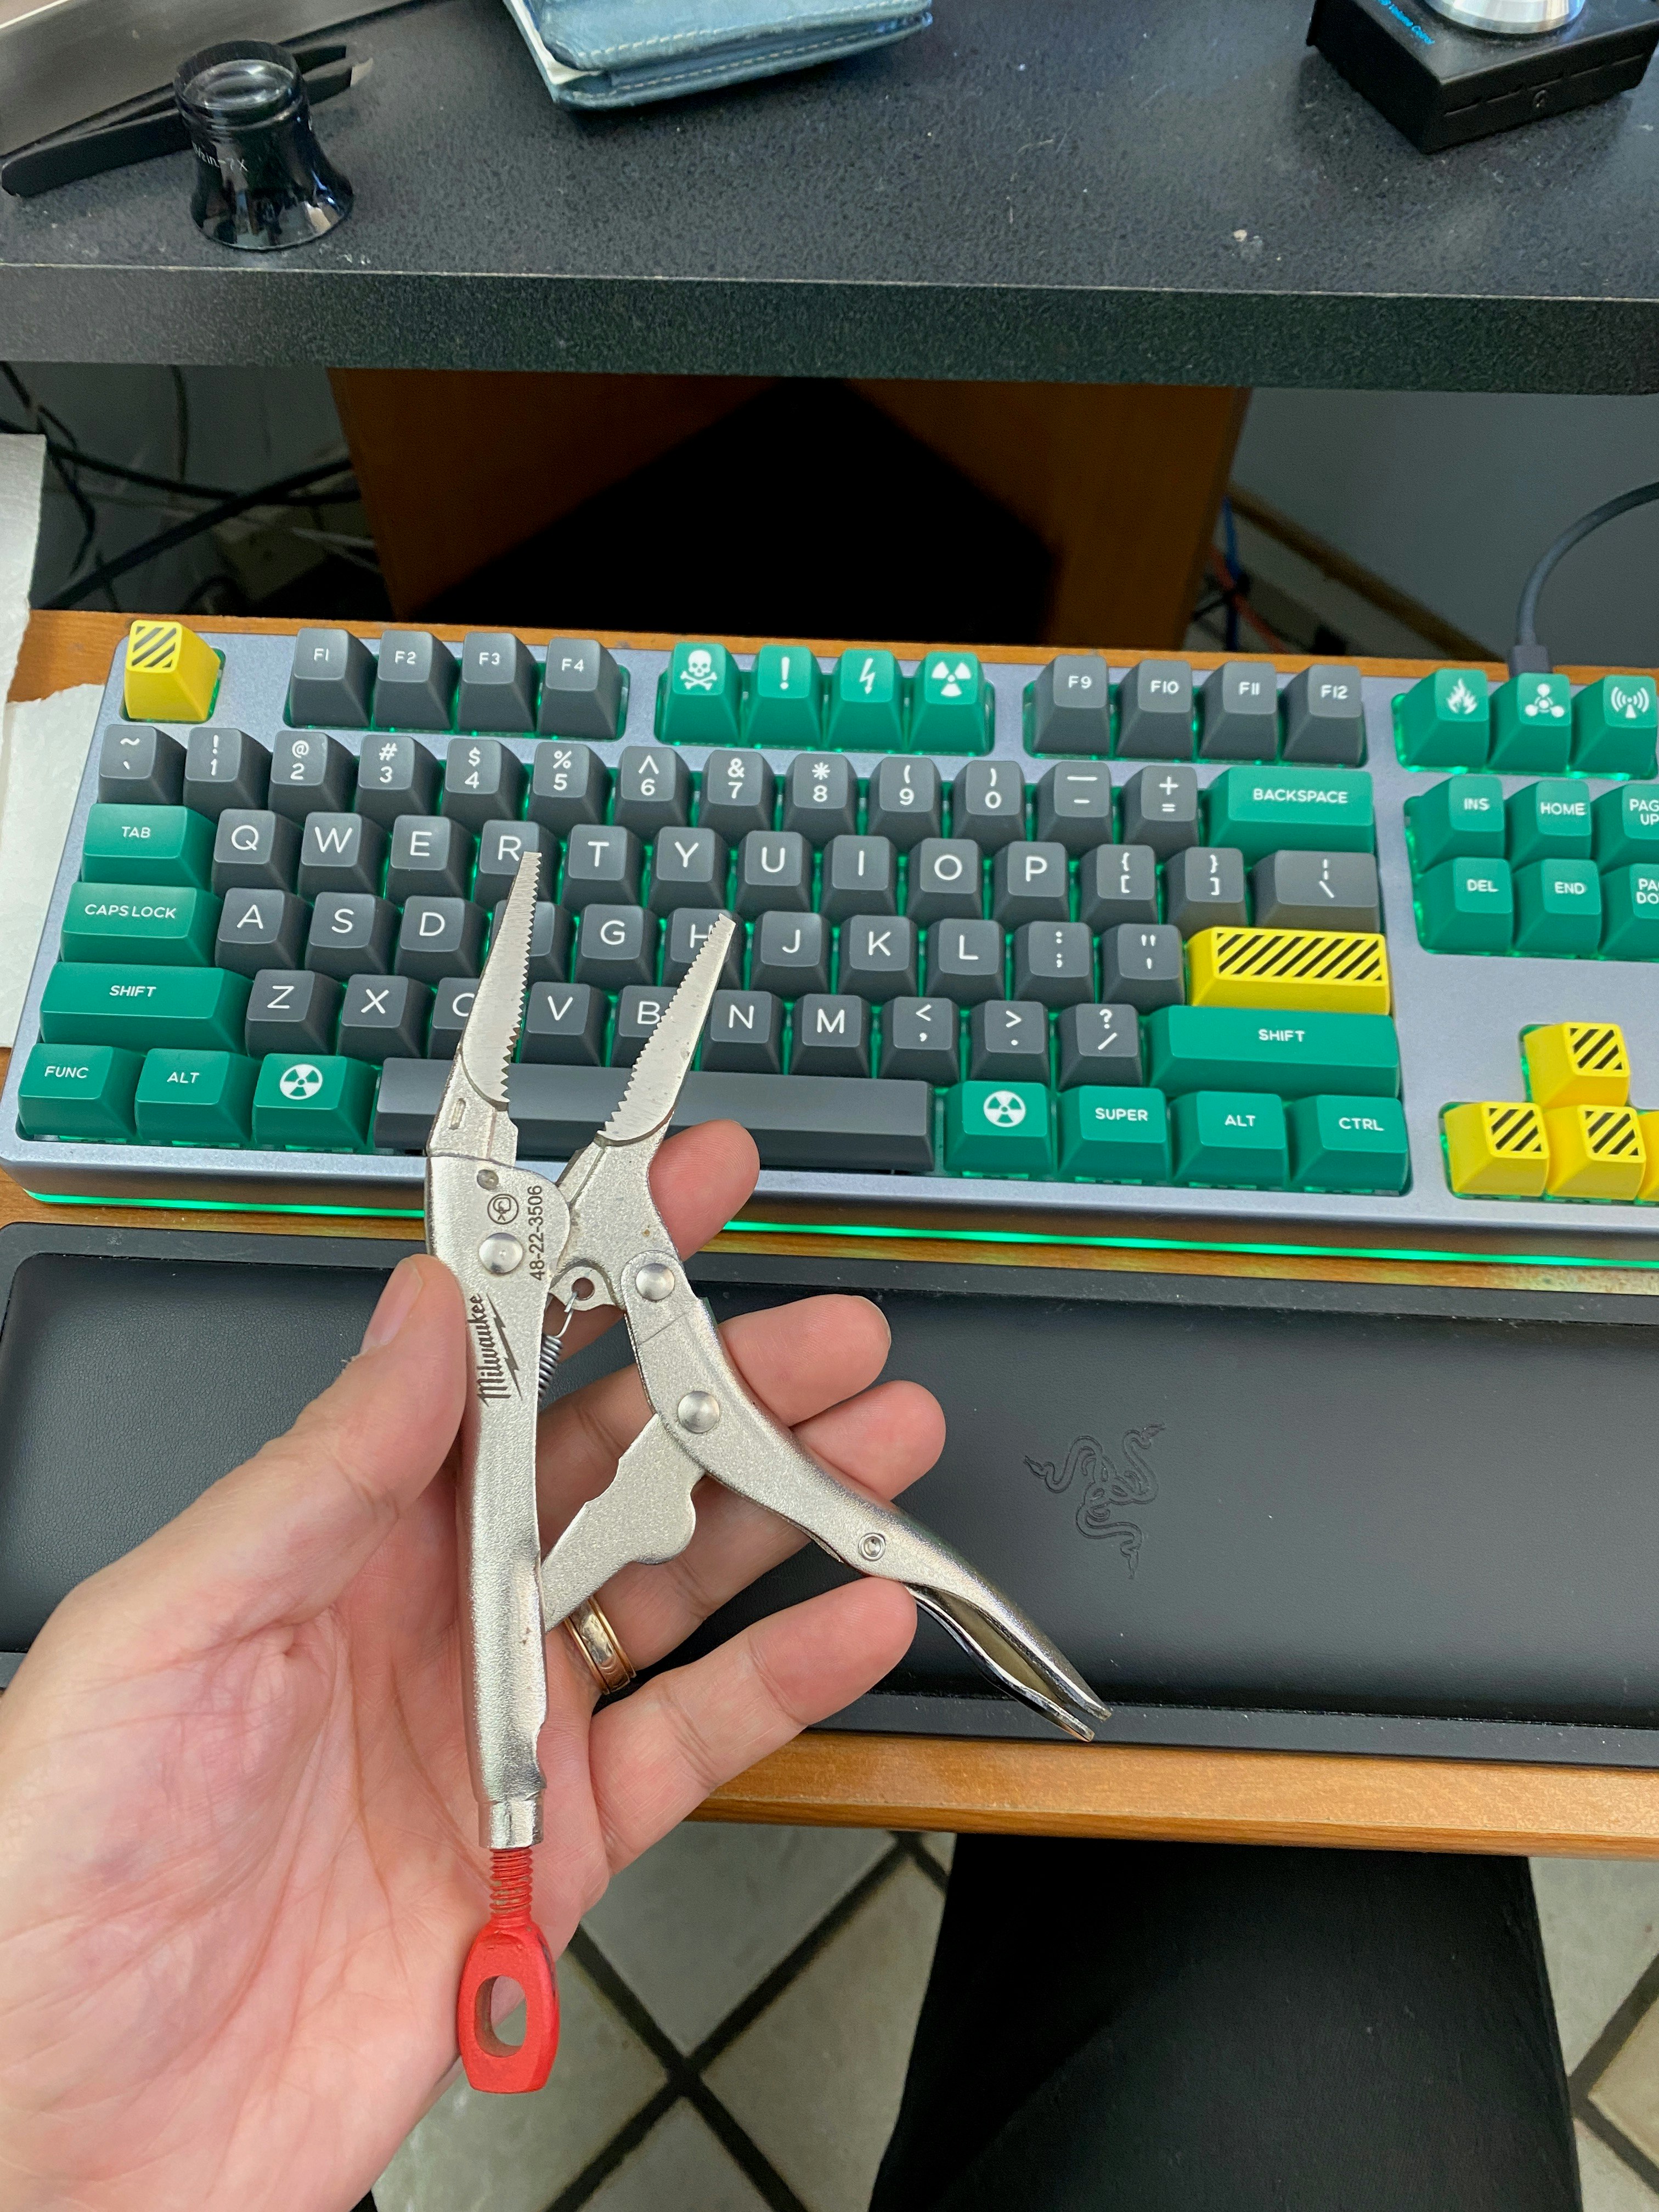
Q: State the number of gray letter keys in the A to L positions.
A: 9